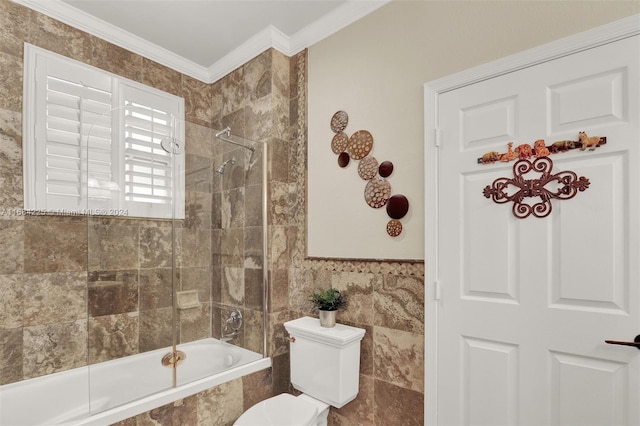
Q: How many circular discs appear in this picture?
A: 9